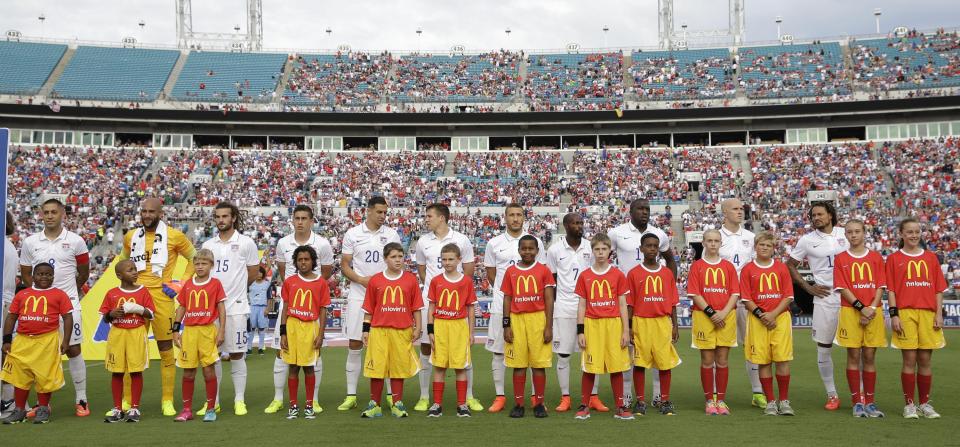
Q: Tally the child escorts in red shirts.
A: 13